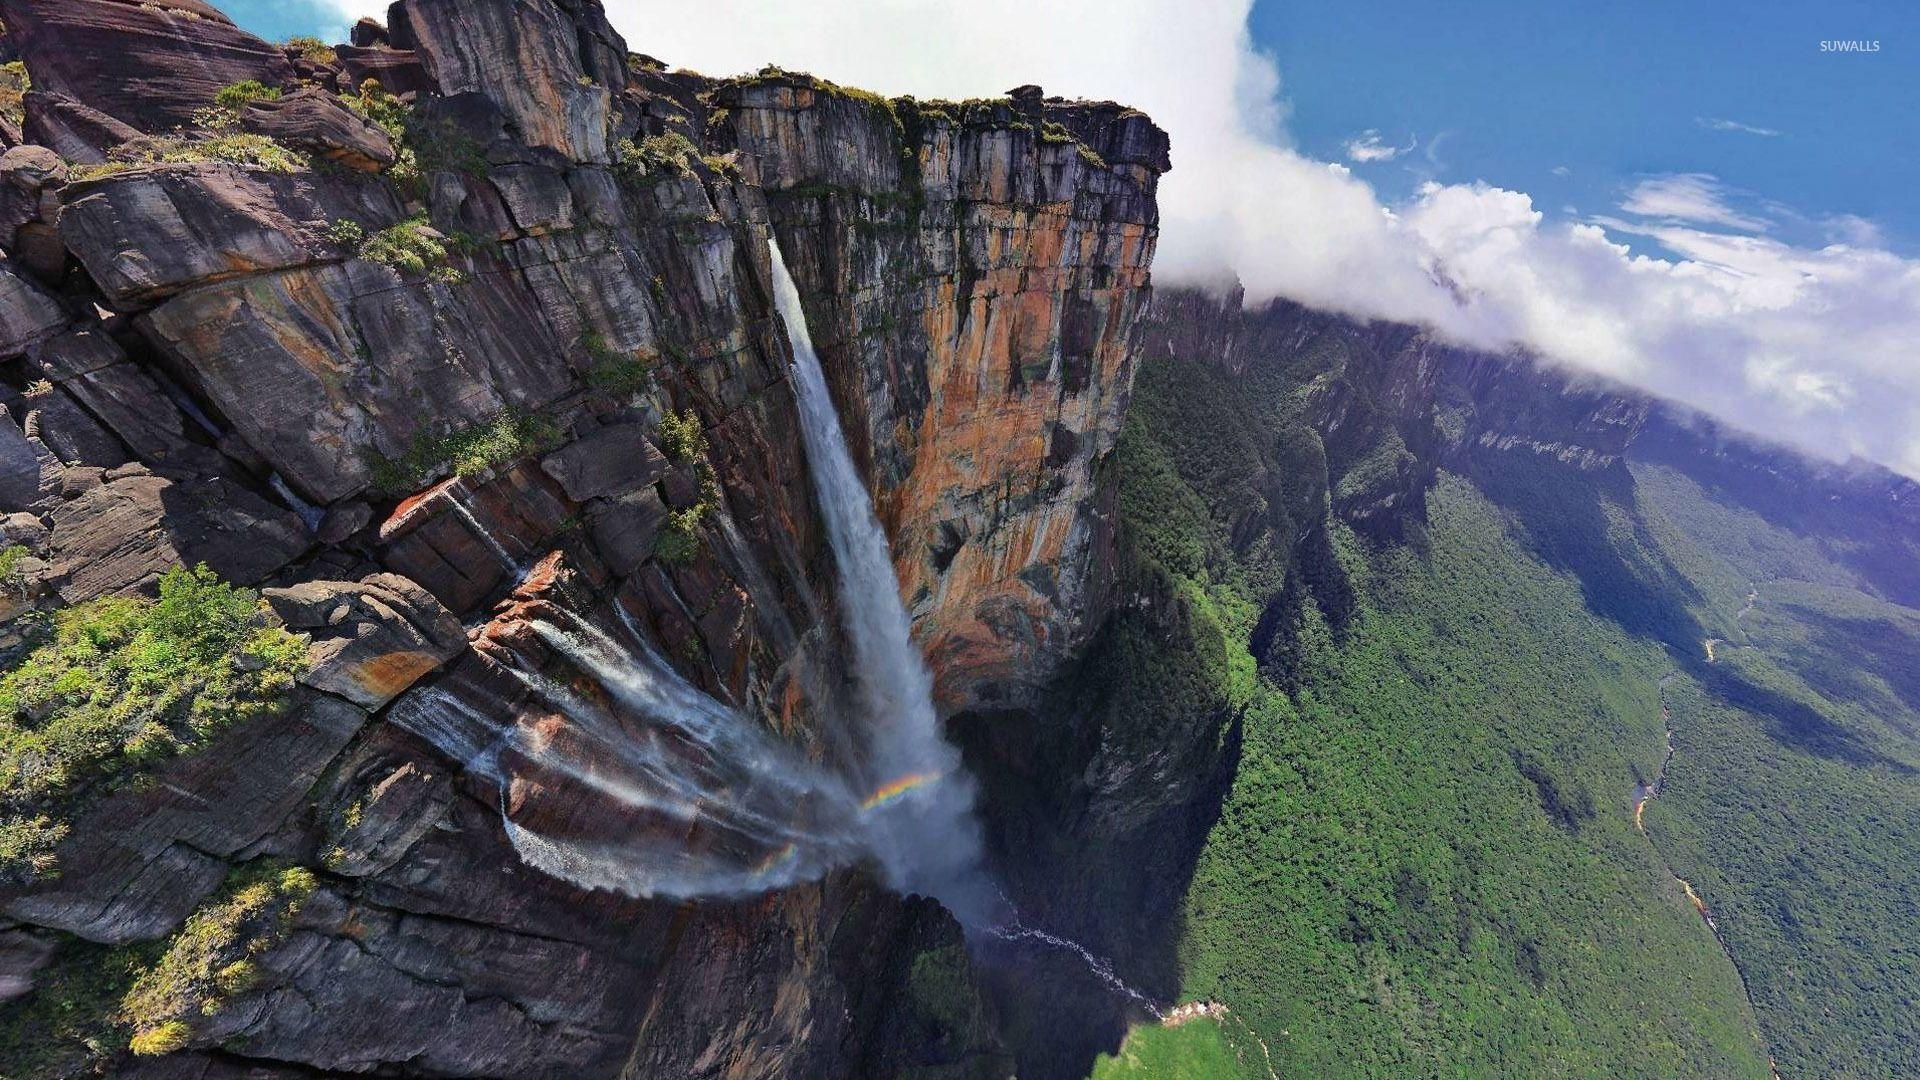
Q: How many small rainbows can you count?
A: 2